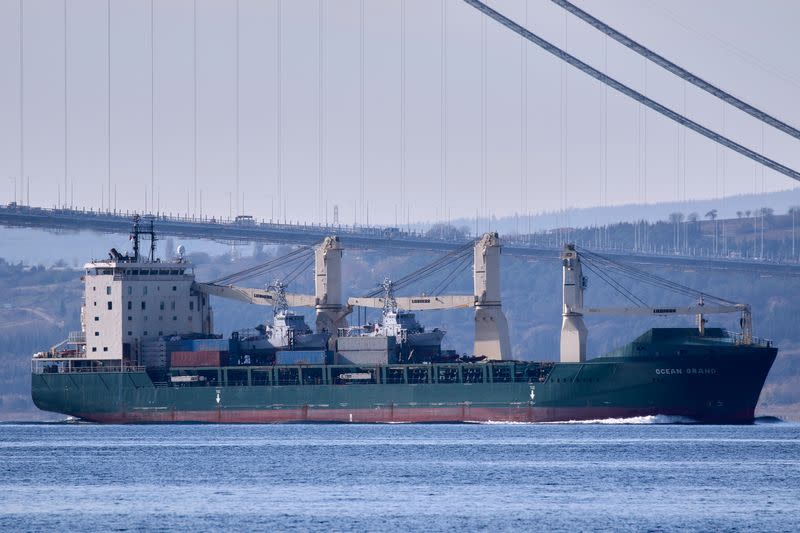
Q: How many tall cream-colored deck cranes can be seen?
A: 3